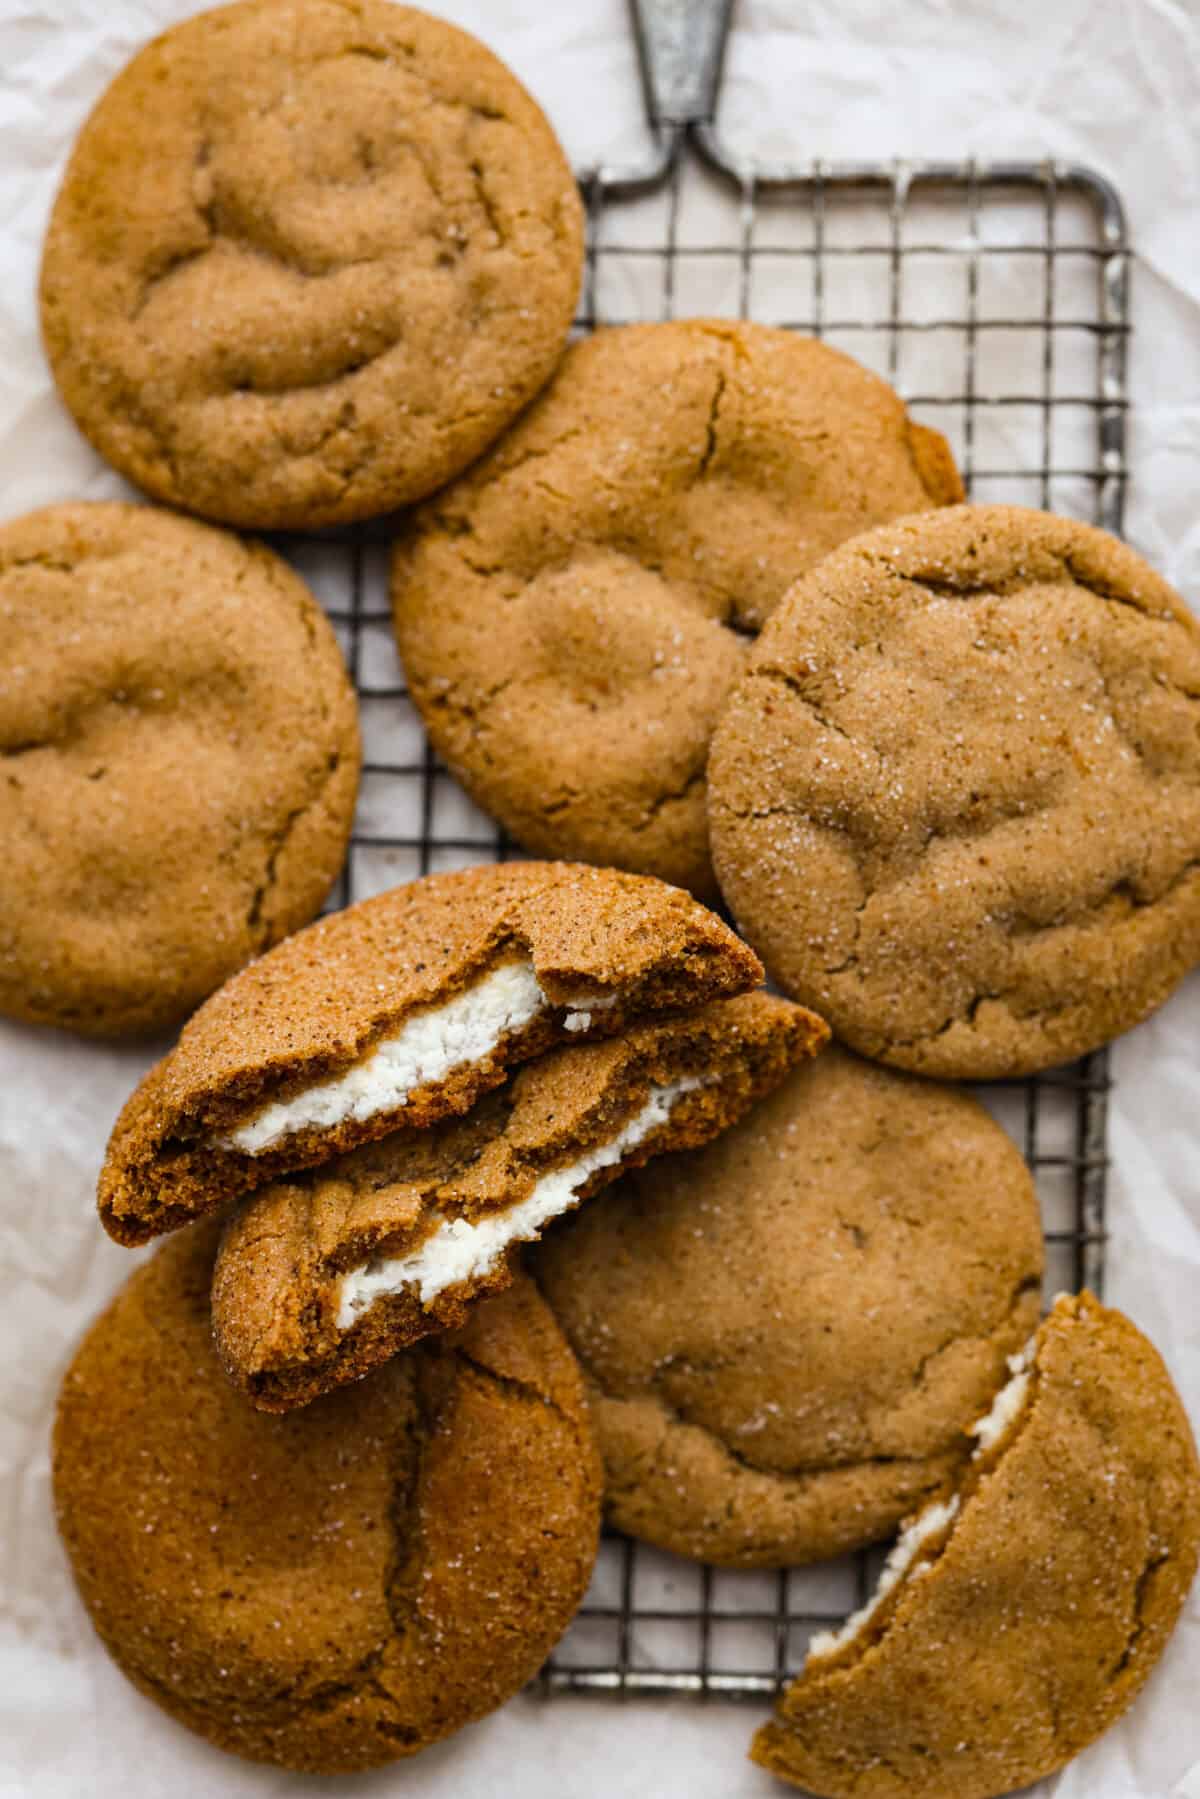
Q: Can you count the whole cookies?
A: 6